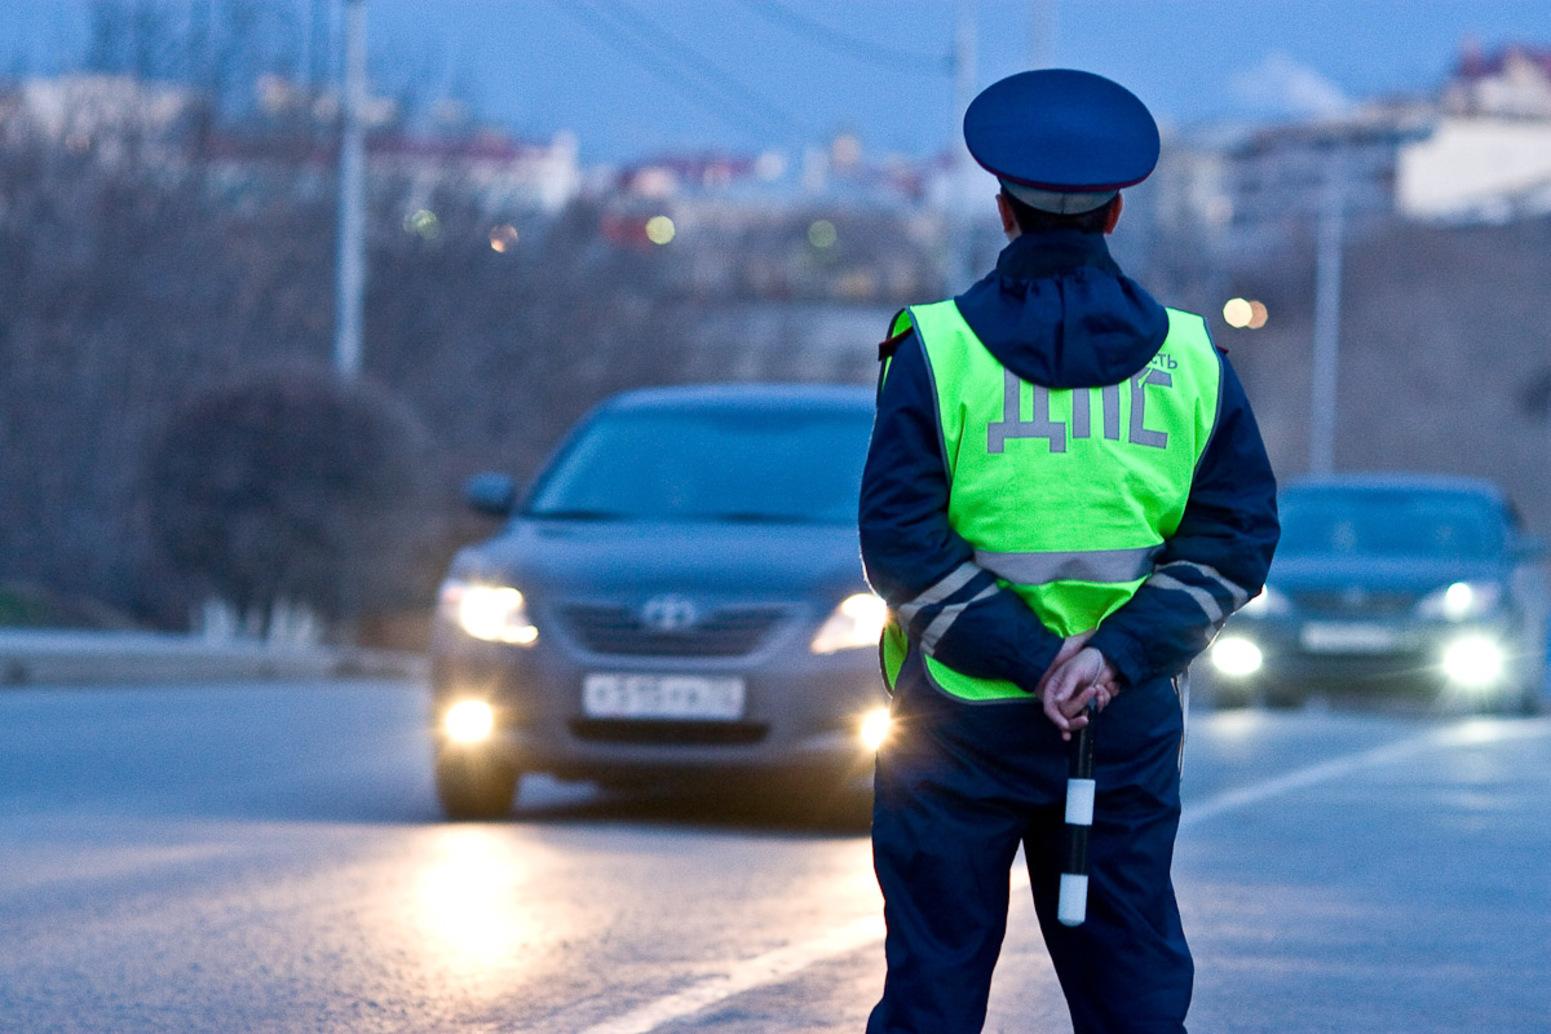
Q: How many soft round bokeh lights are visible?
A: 6